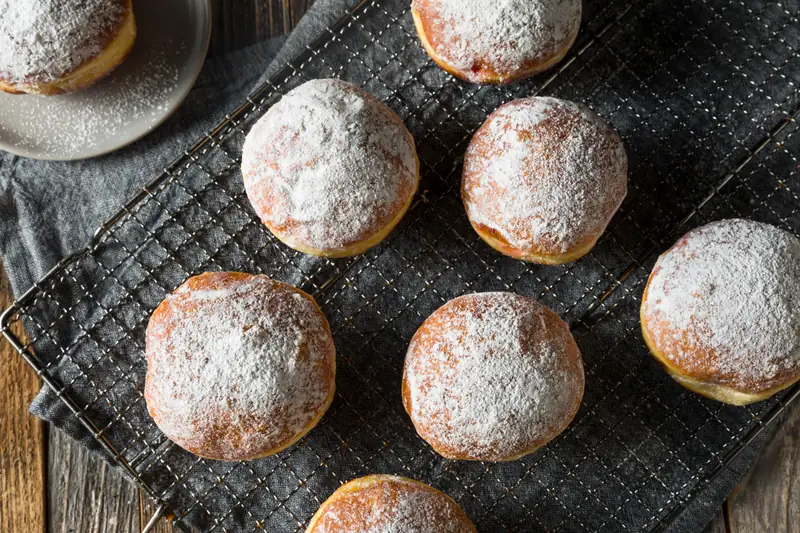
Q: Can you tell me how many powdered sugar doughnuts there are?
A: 8